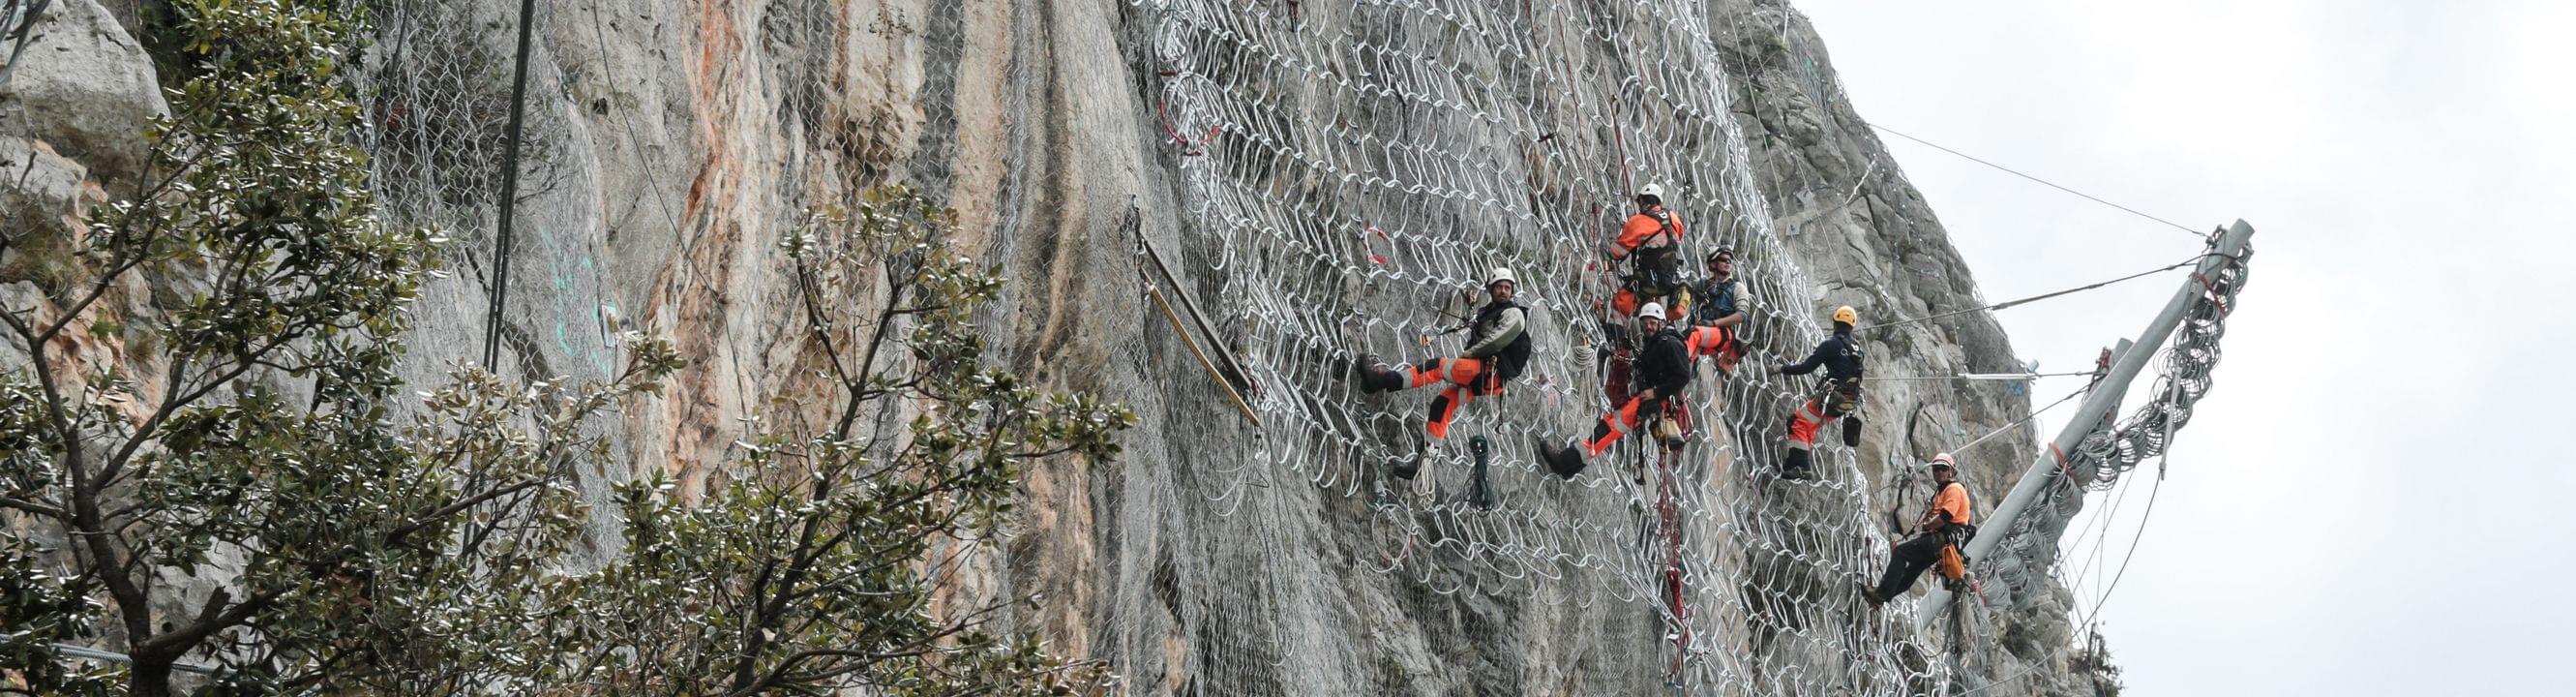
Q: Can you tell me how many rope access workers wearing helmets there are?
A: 6